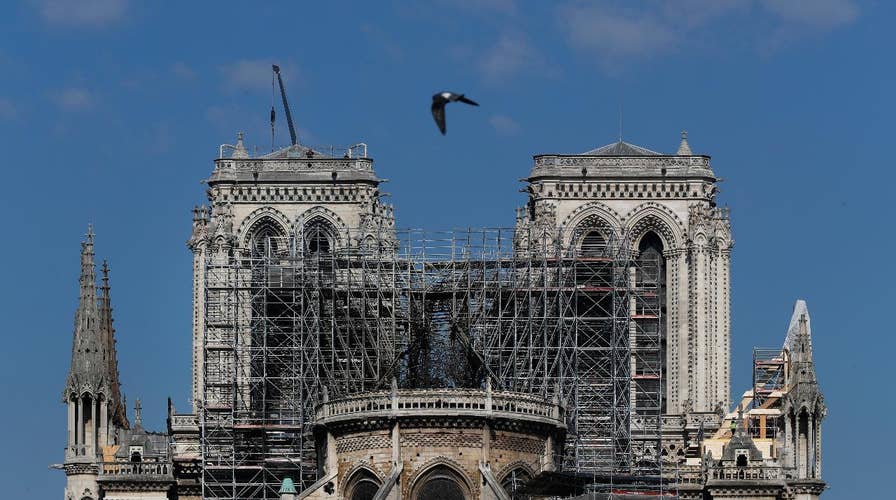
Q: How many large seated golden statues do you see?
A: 0